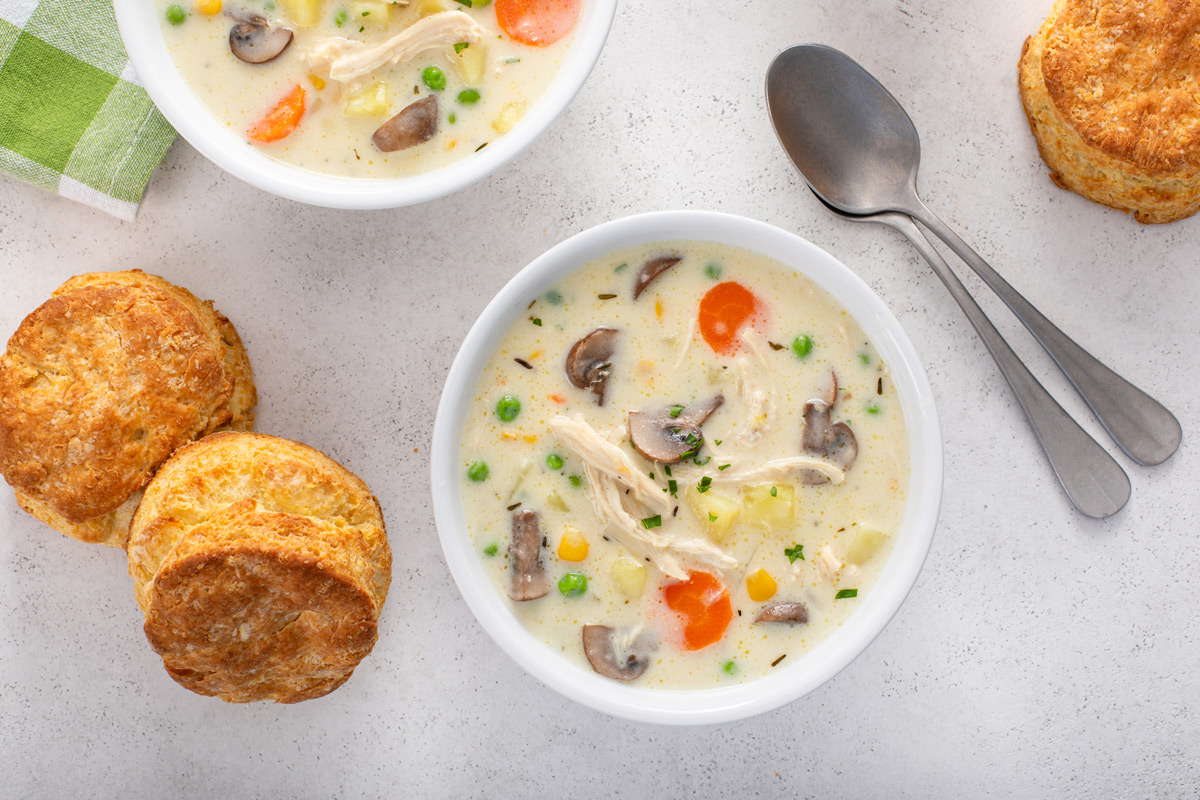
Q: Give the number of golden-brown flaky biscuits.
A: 3